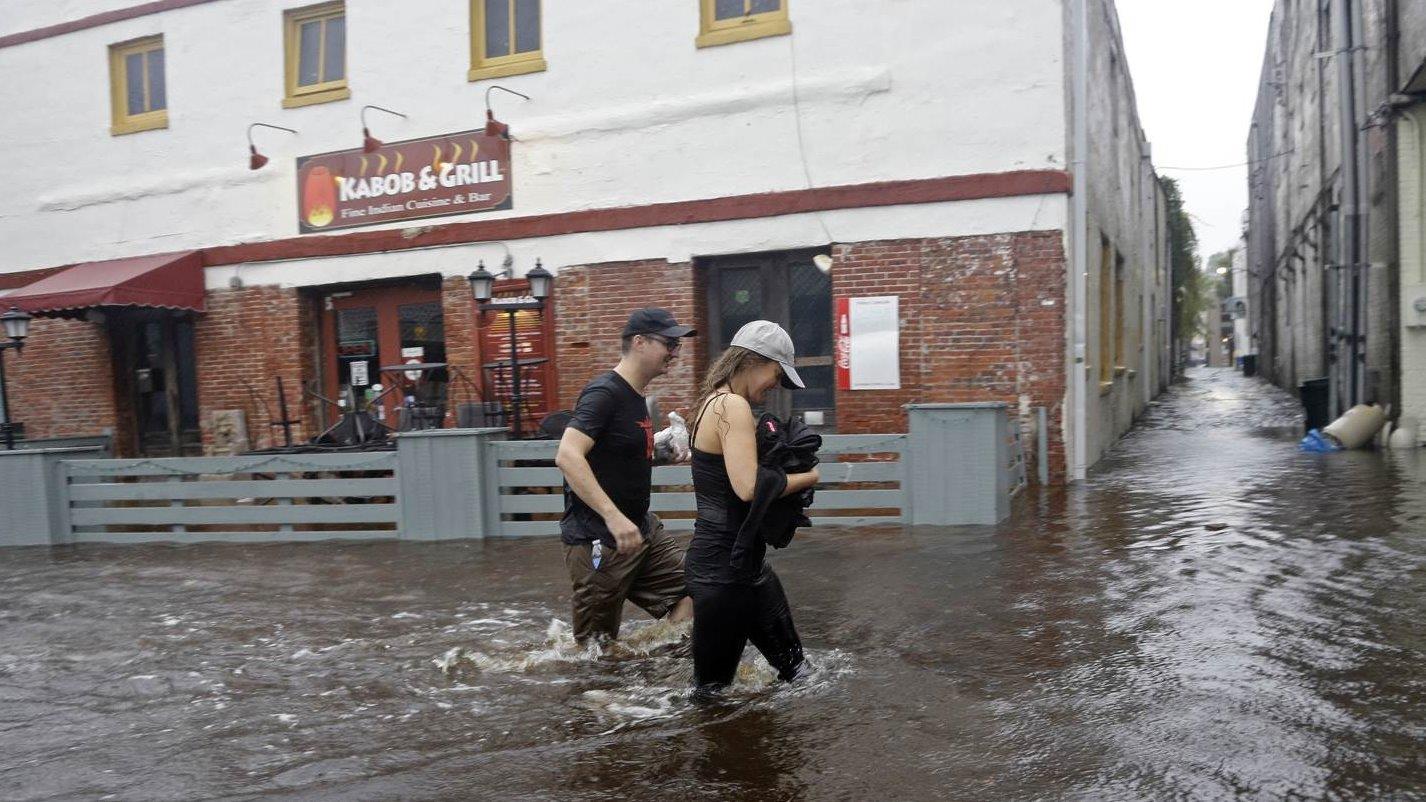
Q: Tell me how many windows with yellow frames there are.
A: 4